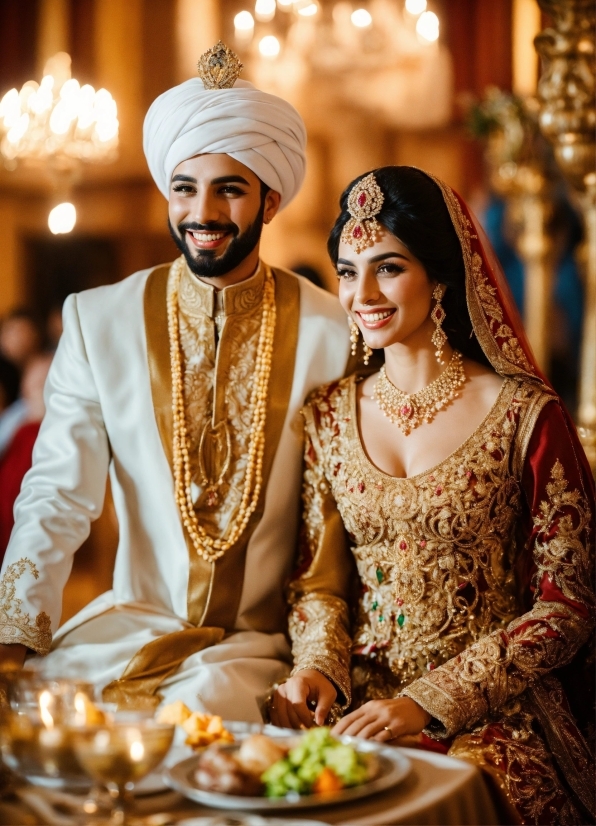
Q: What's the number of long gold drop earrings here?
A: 2